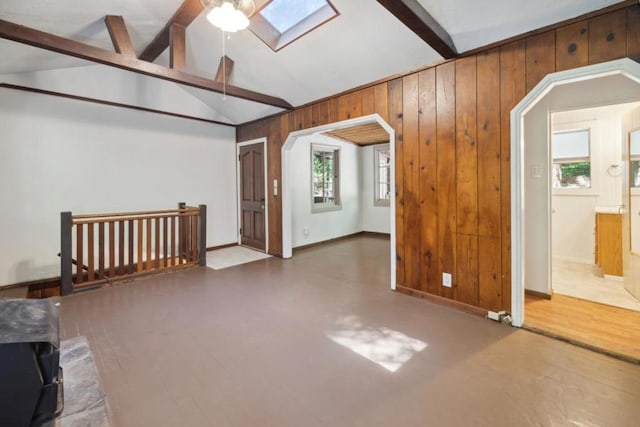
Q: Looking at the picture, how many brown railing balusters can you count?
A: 14